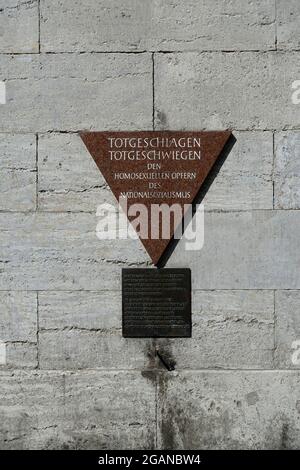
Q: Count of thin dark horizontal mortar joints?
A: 5